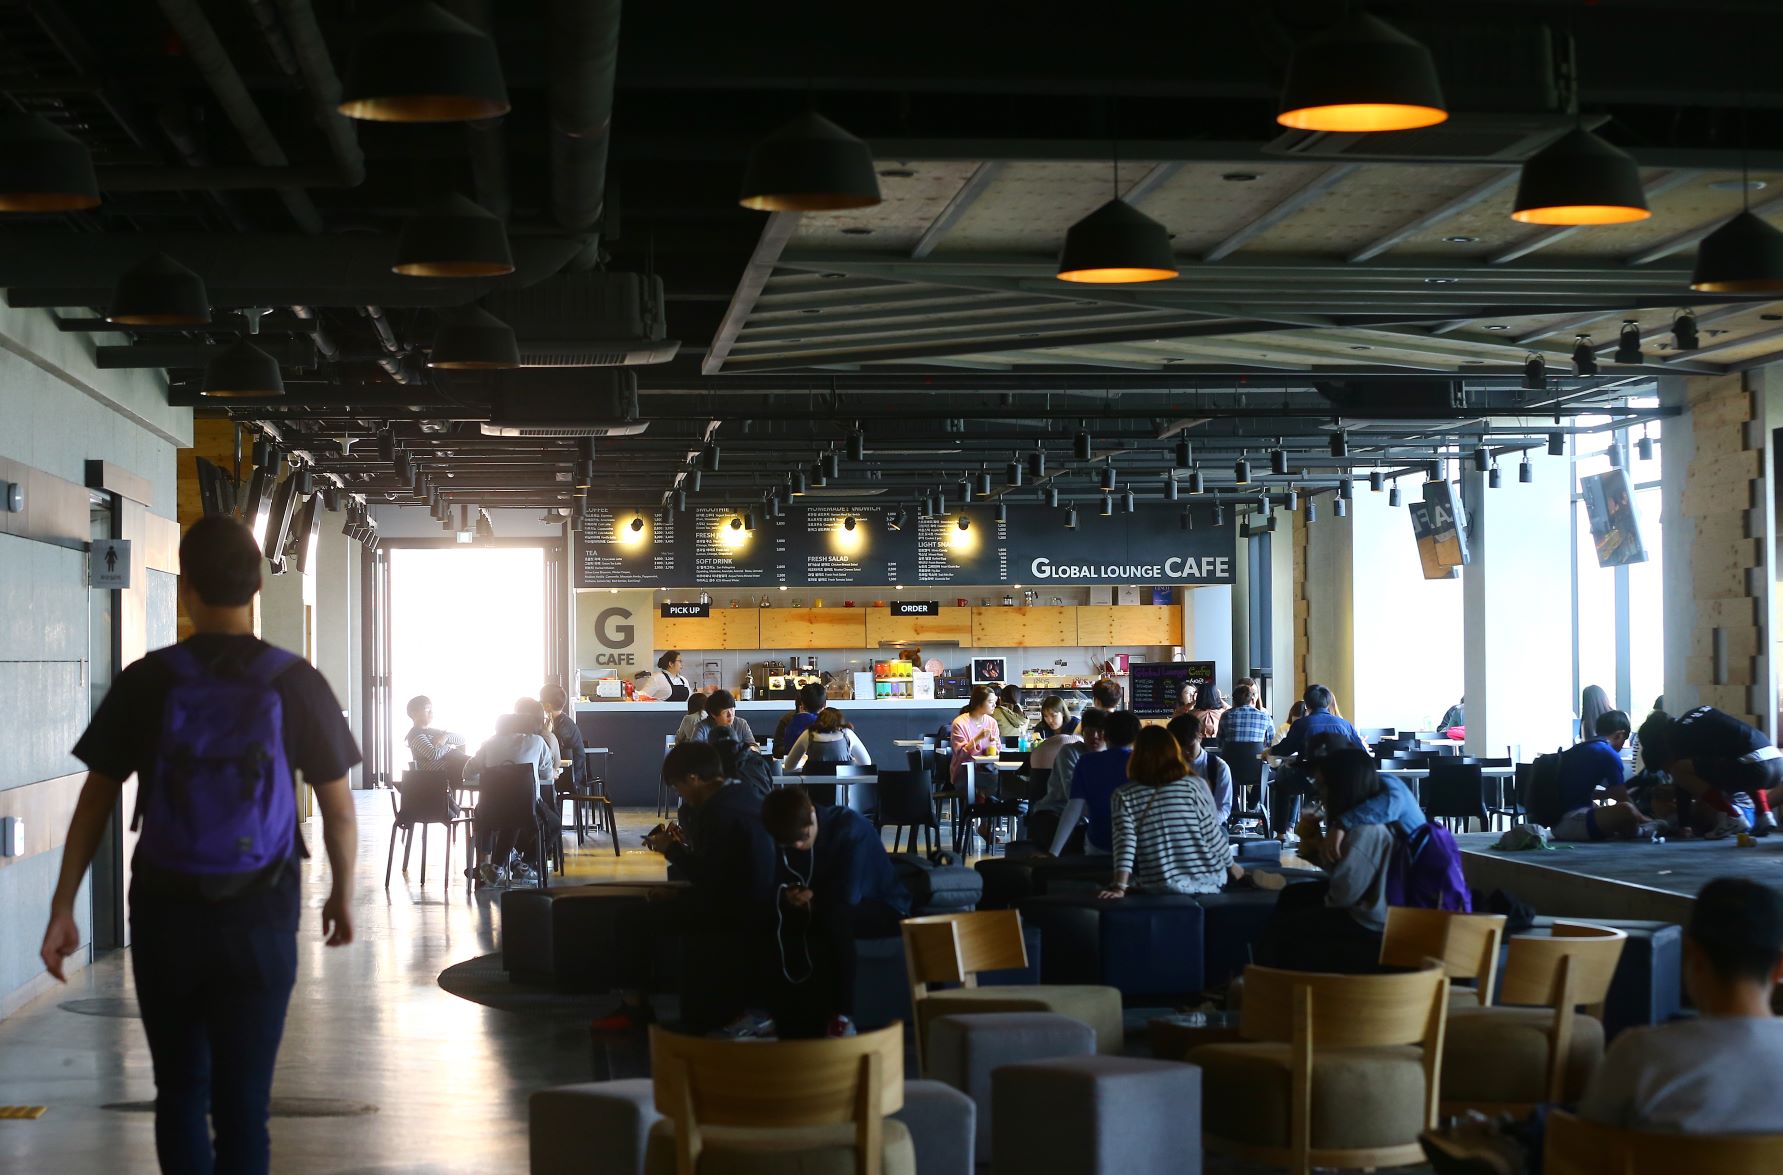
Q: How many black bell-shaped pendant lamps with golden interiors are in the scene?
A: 11